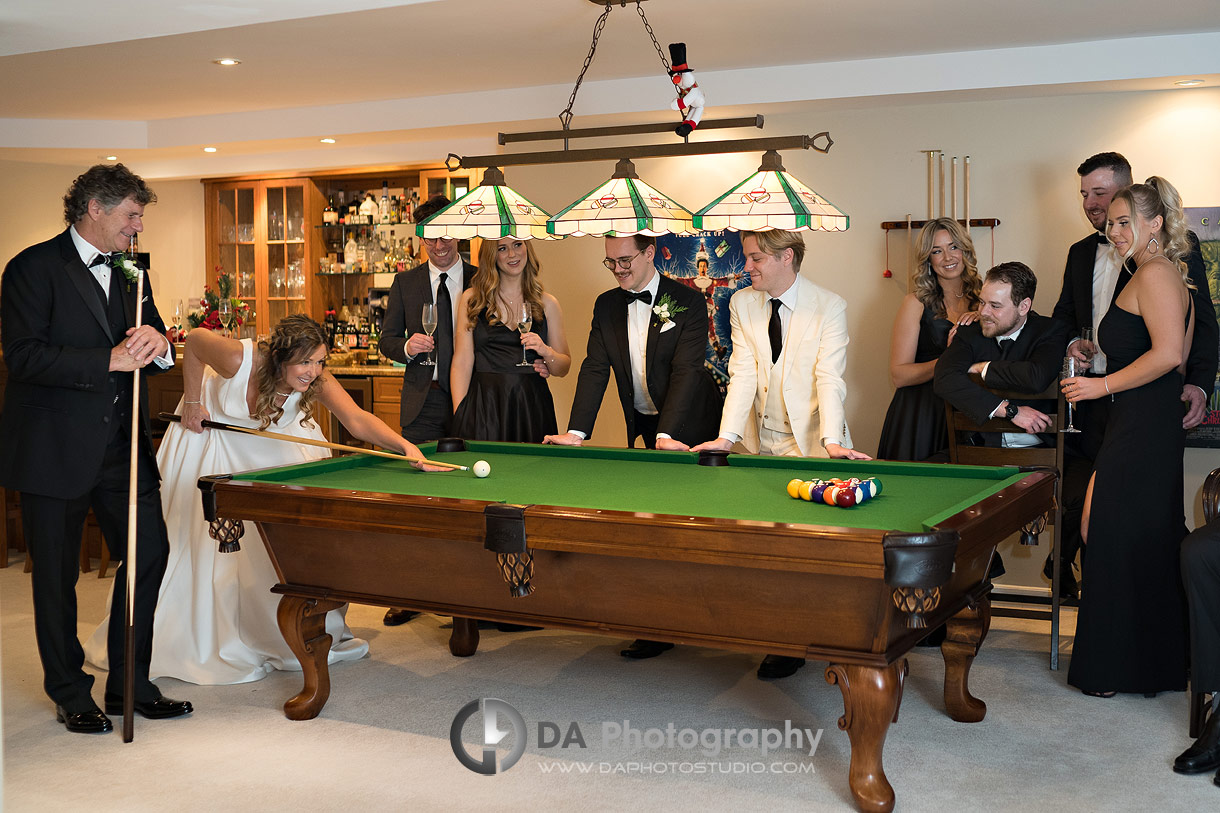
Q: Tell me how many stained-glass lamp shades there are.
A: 3